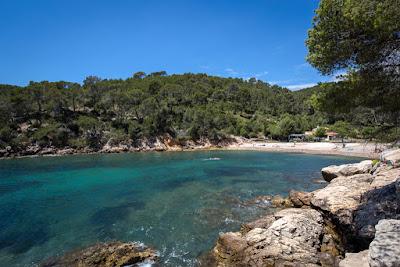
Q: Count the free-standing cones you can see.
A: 0